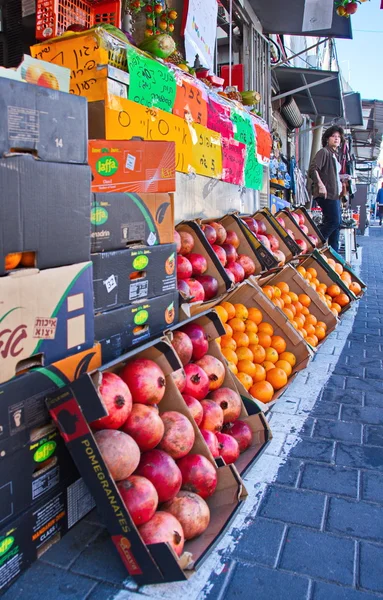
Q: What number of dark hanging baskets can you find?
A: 1